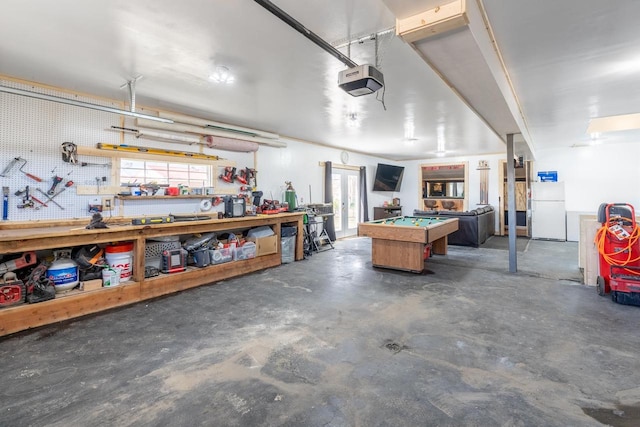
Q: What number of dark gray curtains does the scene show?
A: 2